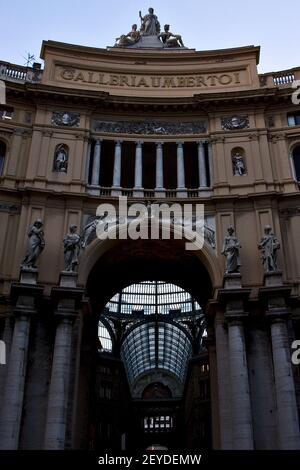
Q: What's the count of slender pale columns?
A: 6